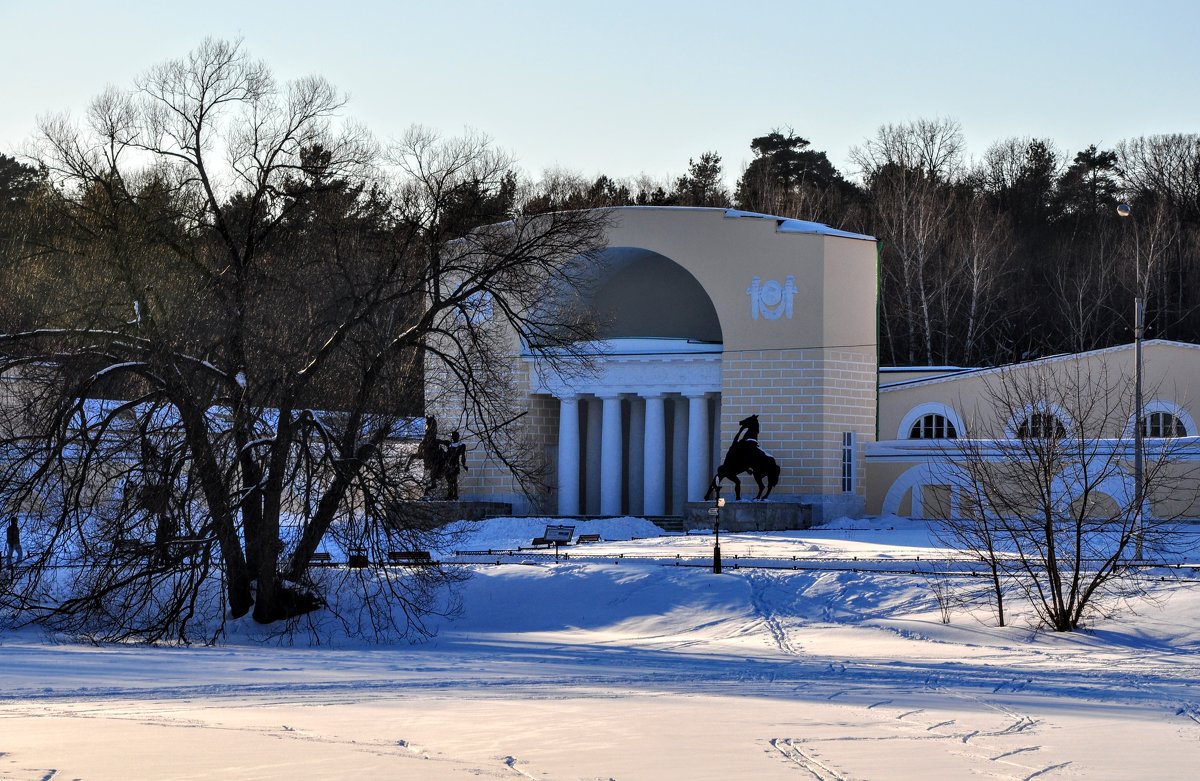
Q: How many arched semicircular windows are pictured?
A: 3